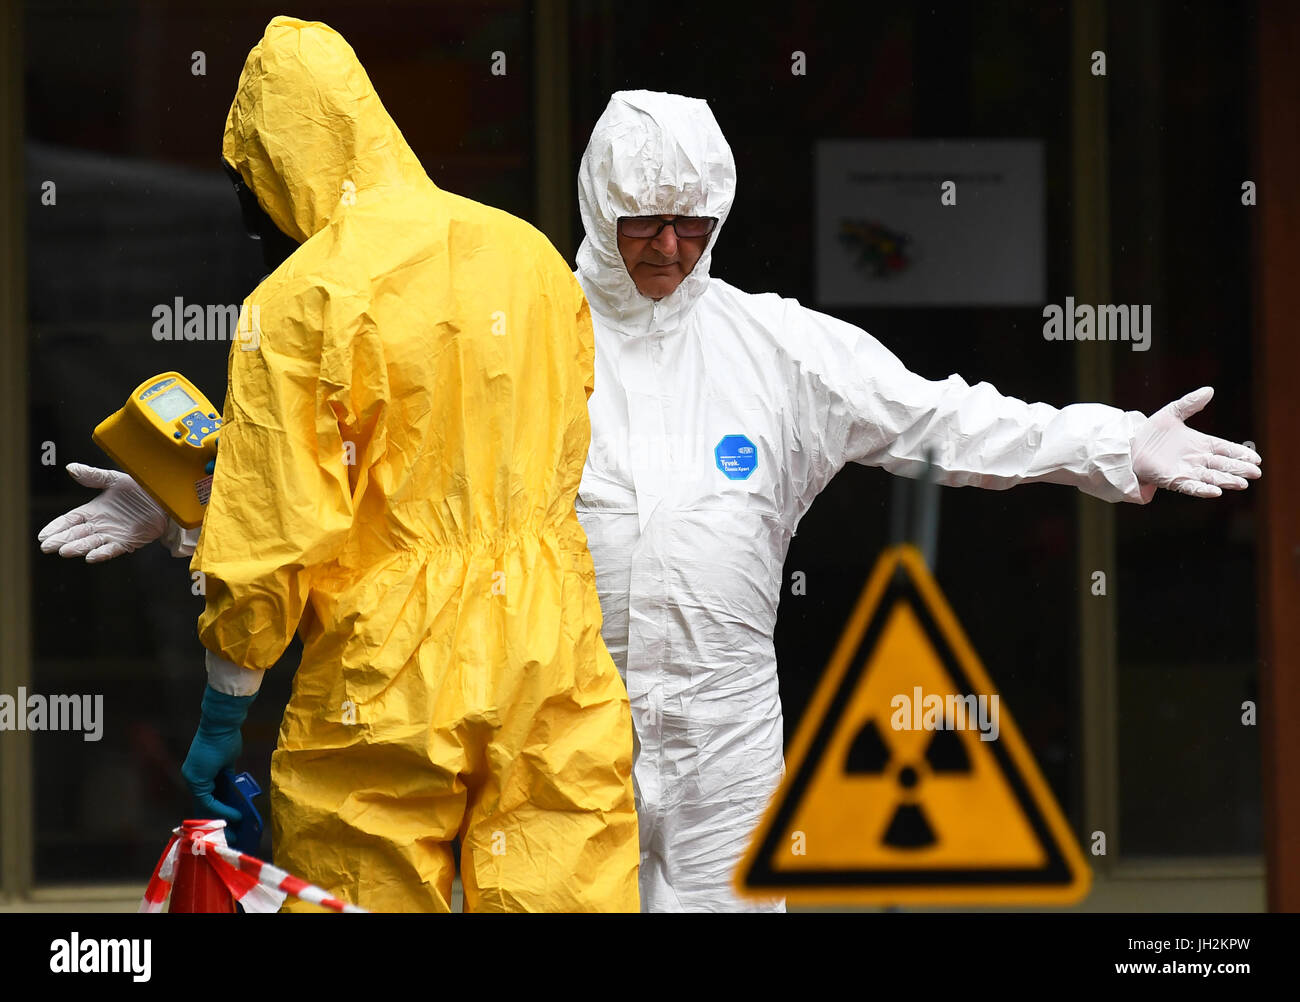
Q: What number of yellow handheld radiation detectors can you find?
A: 1